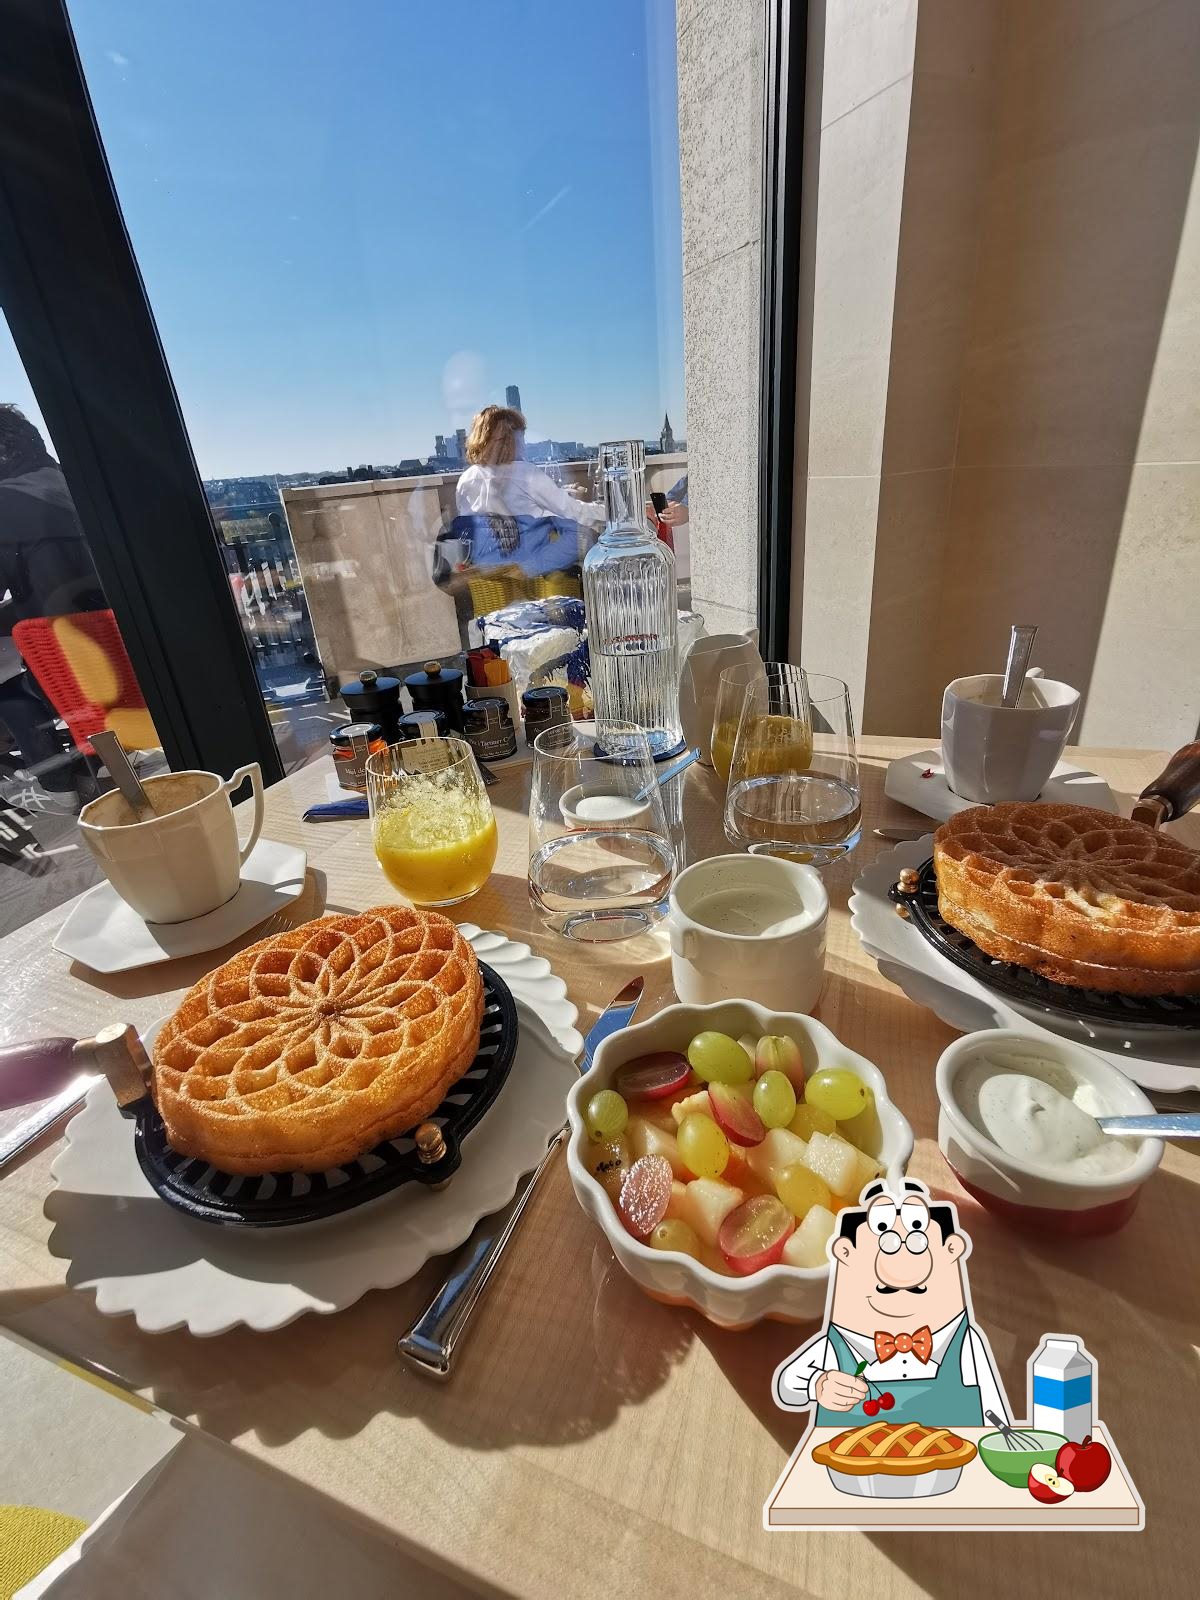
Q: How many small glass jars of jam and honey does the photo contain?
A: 4